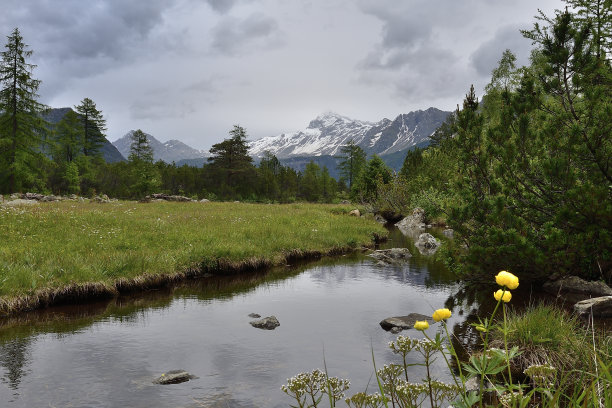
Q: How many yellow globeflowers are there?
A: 4